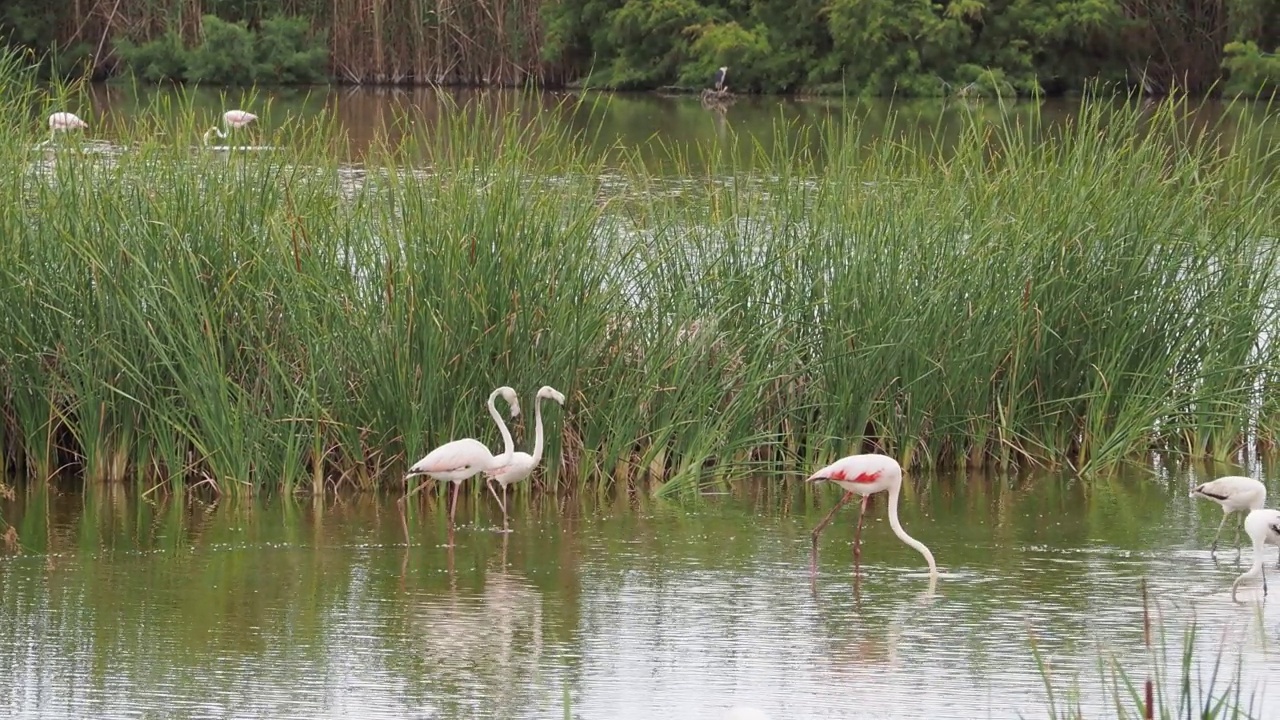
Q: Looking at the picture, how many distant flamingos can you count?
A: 2